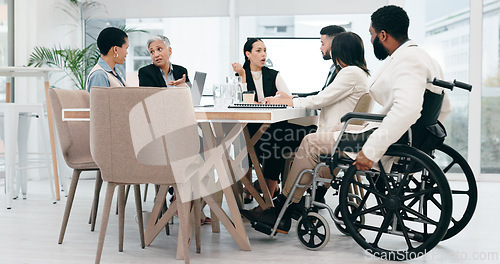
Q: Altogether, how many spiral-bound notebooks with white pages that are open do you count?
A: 1